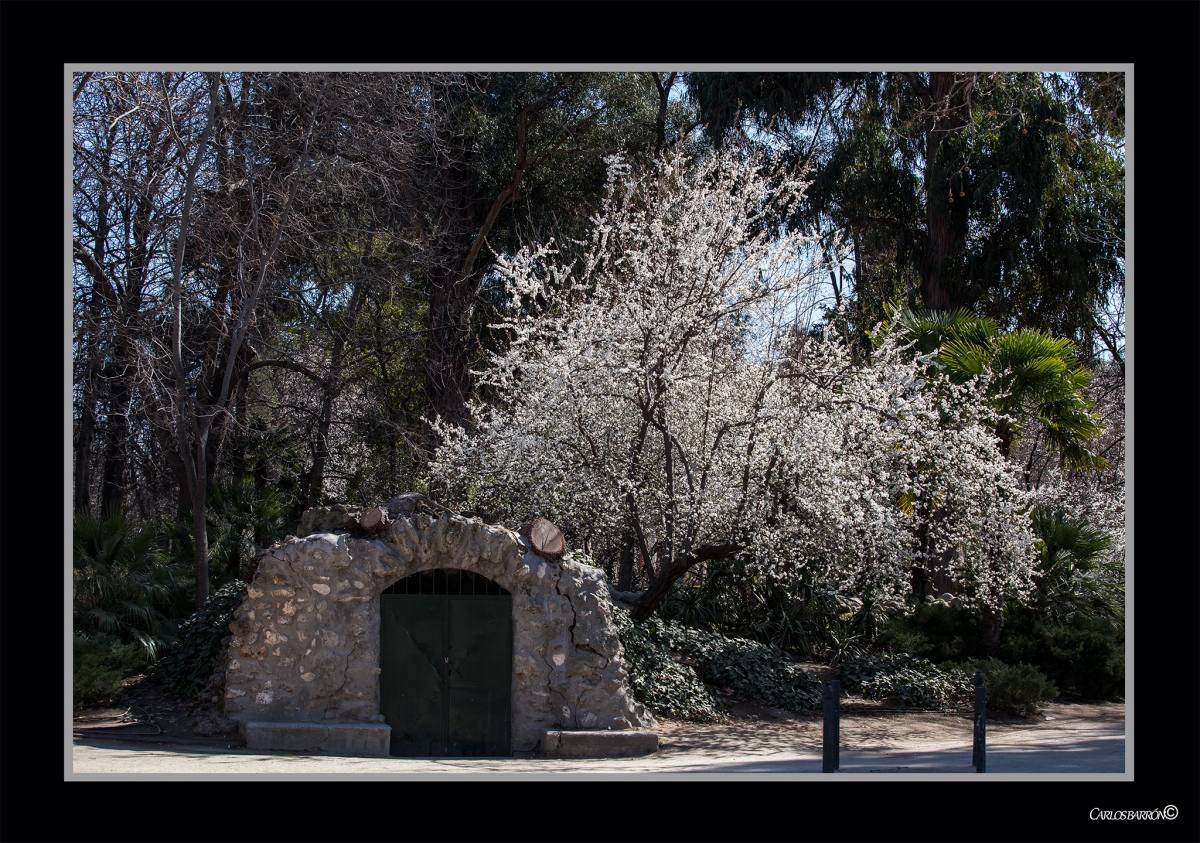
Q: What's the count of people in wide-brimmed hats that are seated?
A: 0